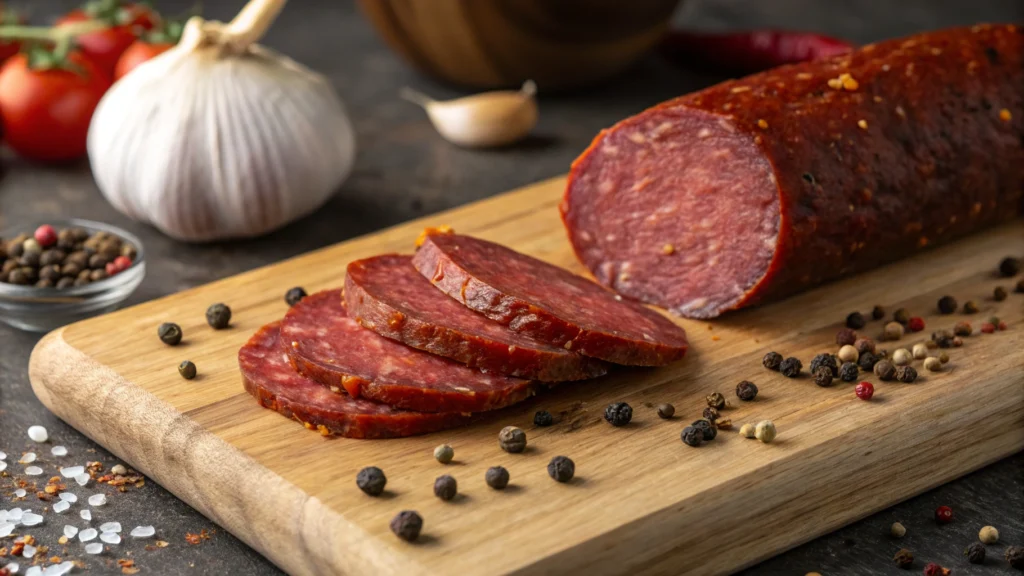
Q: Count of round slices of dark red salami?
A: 4